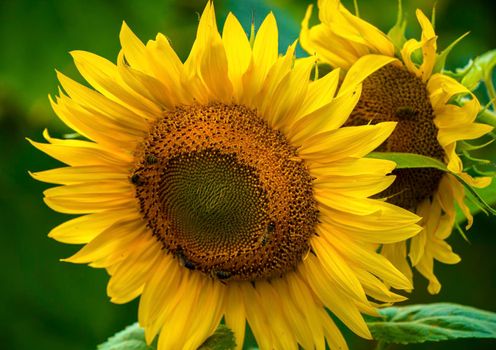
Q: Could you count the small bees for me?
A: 5